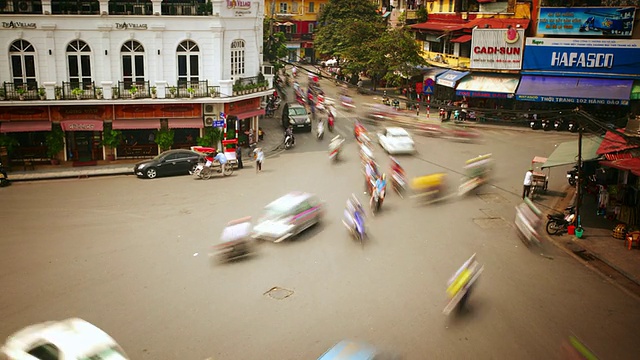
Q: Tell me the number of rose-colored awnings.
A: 5